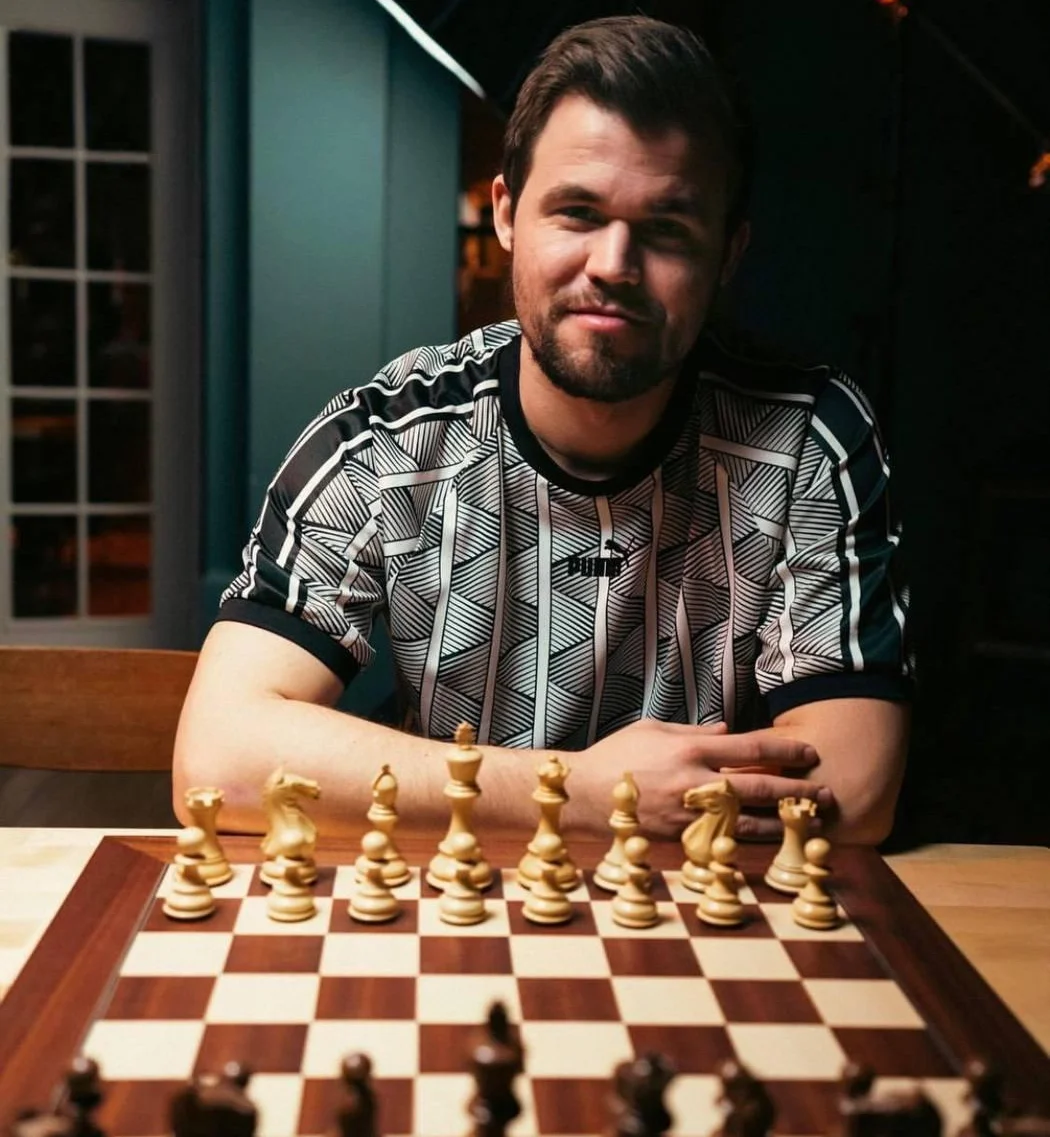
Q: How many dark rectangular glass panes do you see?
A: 10